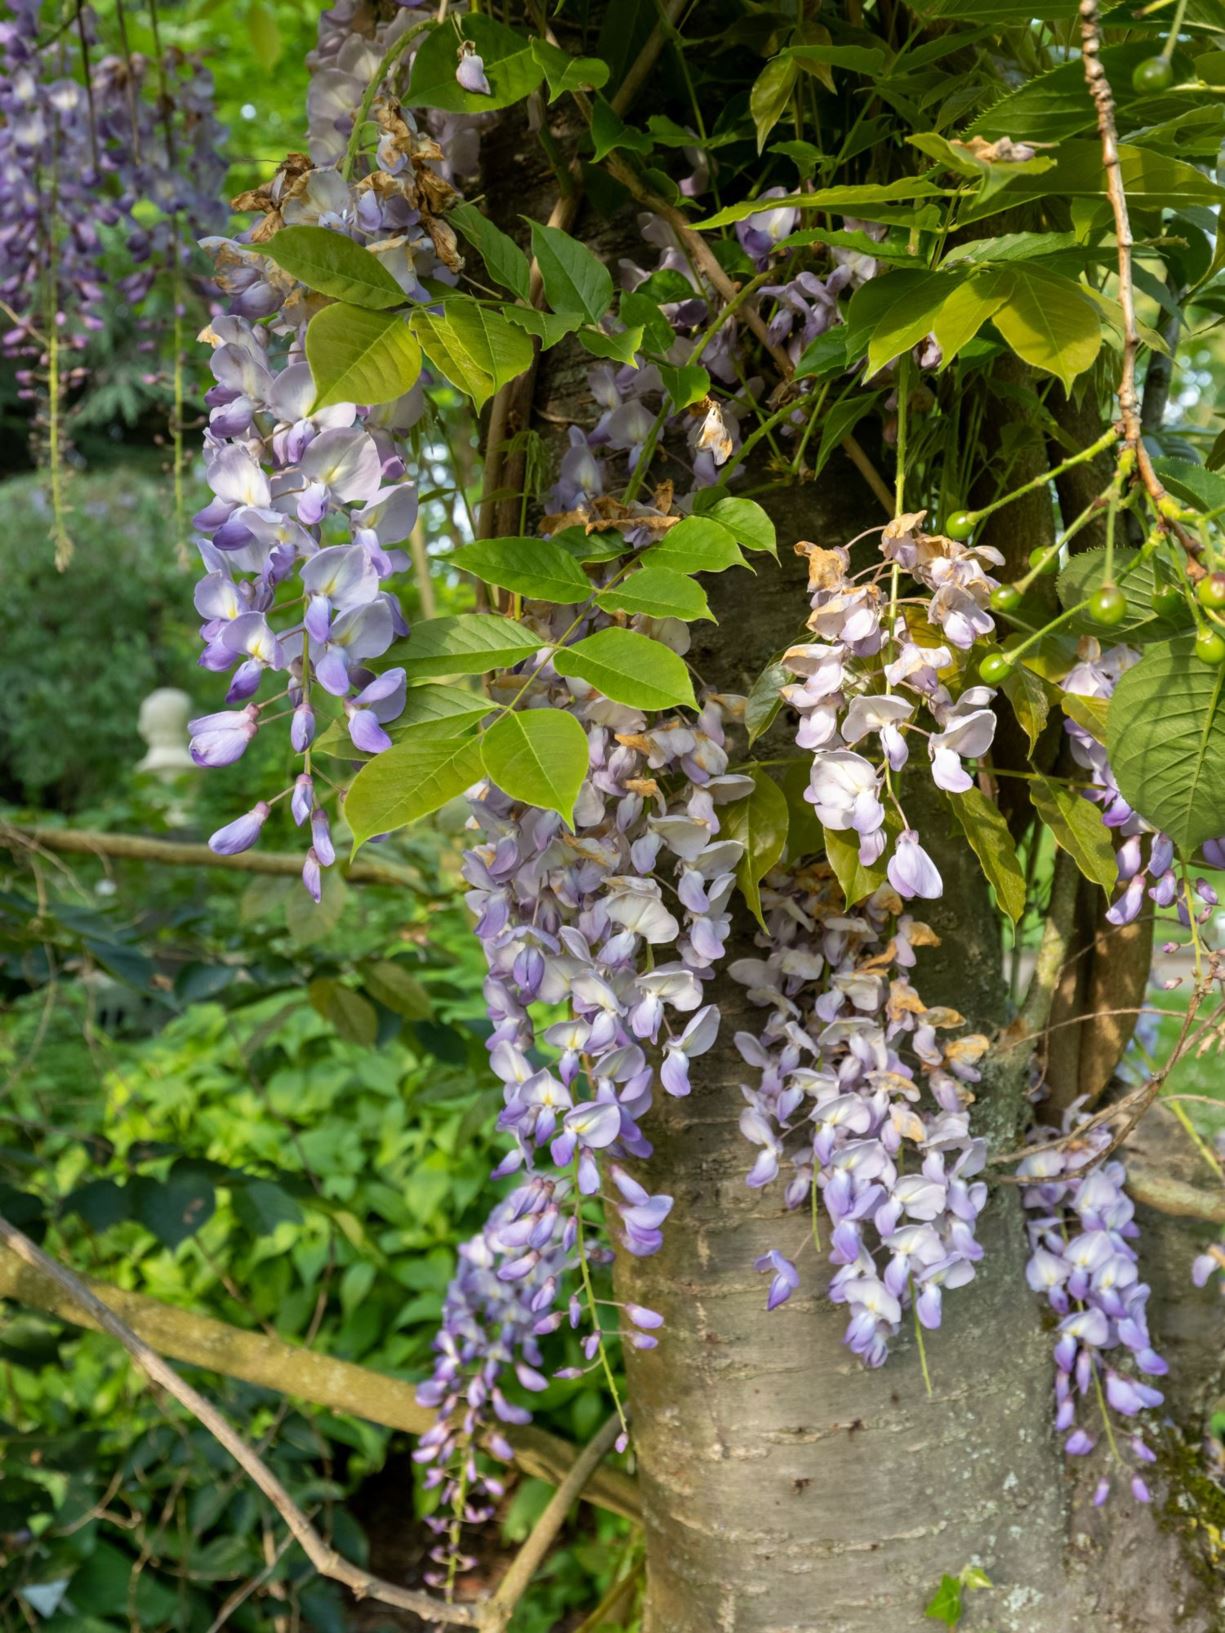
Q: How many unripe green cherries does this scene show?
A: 9